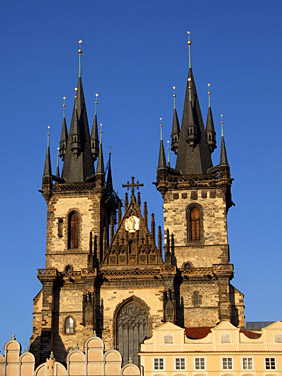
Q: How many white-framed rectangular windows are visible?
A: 6